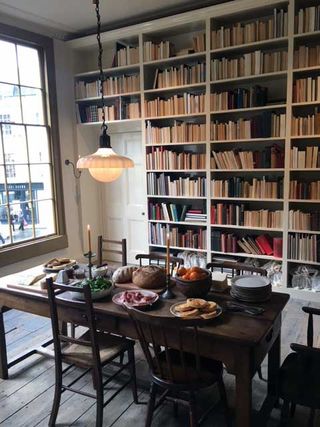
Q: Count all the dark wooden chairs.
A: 6